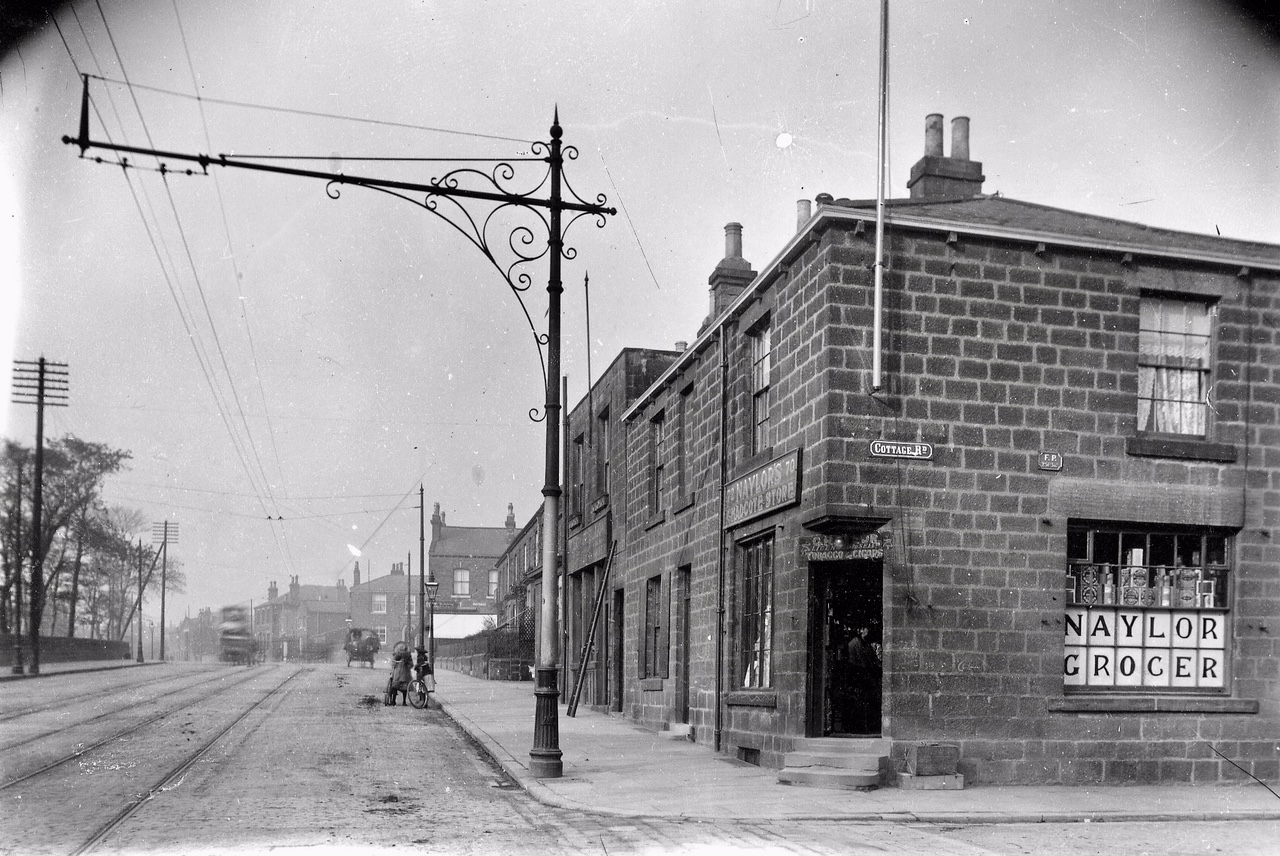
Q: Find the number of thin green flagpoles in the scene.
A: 0